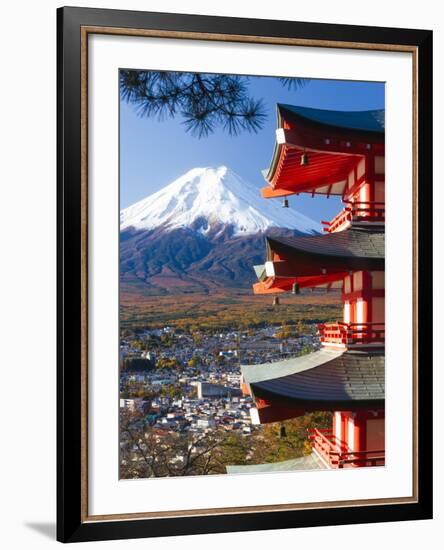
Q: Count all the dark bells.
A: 5